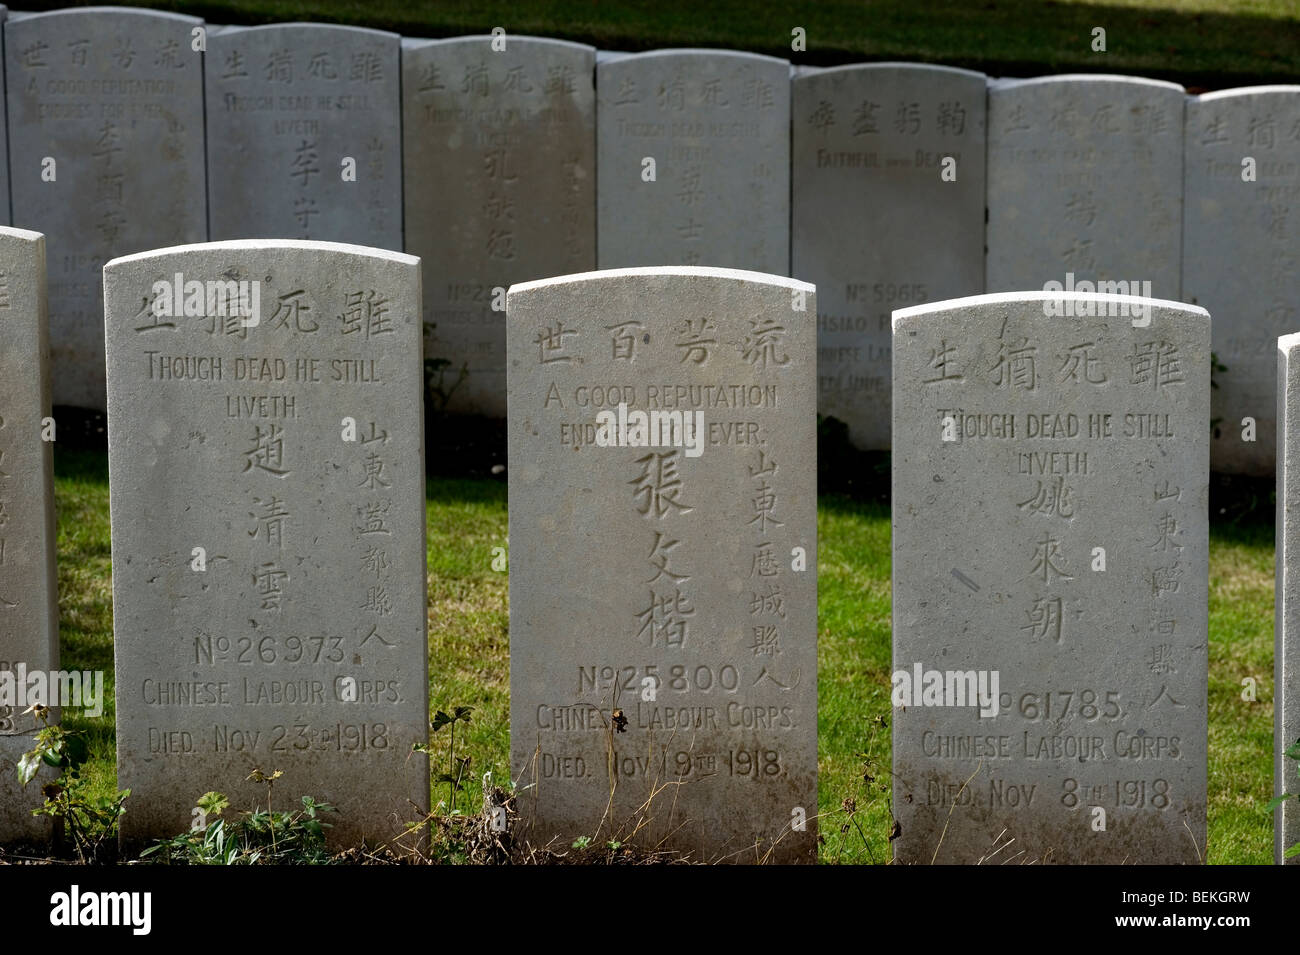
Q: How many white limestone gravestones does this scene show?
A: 12